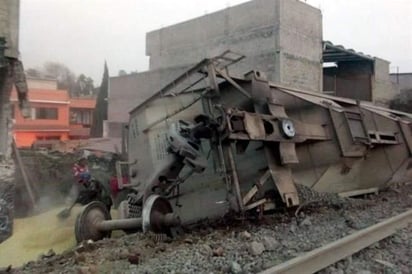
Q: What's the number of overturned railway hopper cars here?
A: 1